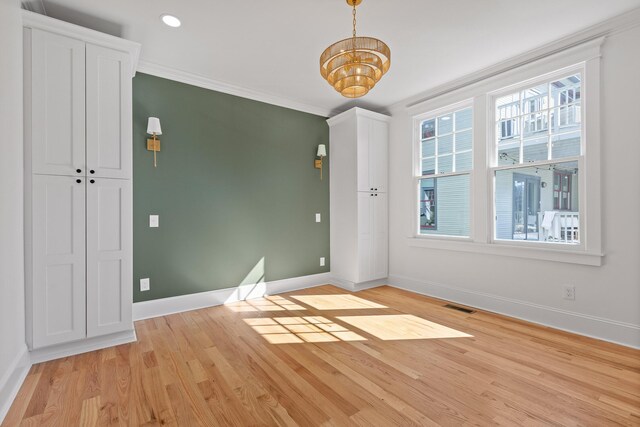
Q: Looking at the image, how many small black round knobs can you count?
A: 8